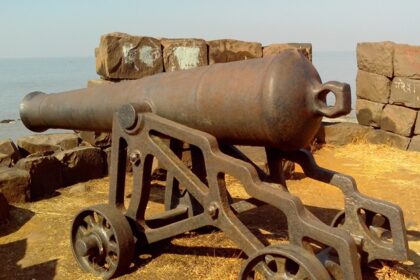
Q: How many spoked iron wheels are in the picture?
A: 3